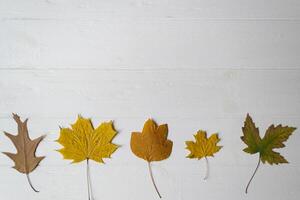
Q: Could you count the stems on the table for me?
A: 5